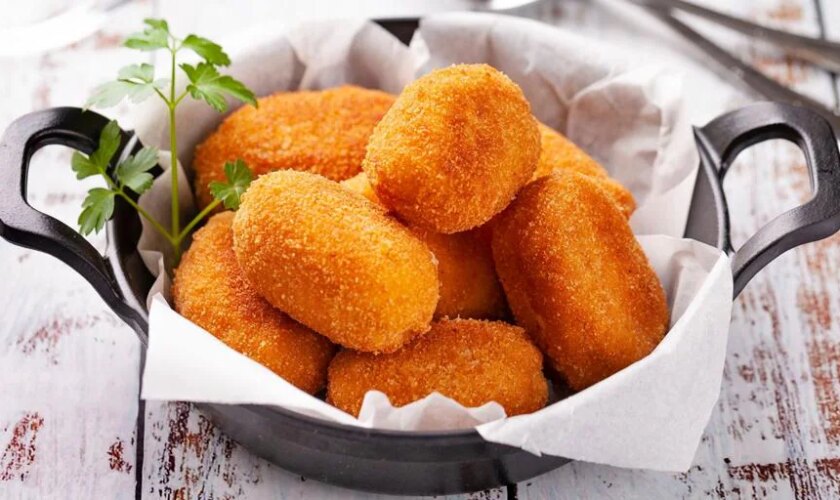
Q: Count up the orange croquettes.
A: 8